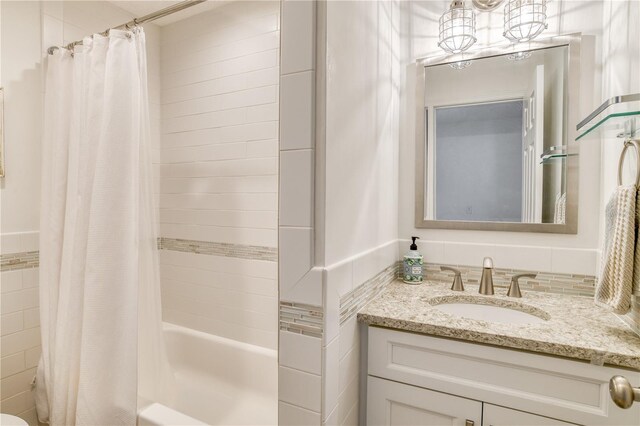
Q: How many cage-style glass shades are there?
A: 2